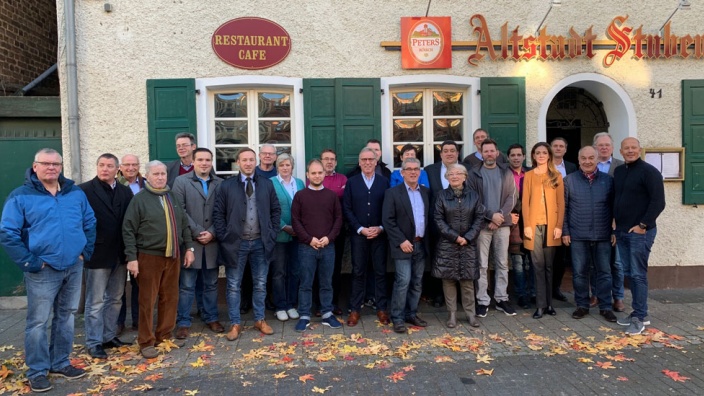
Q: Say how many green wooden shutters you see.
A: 5